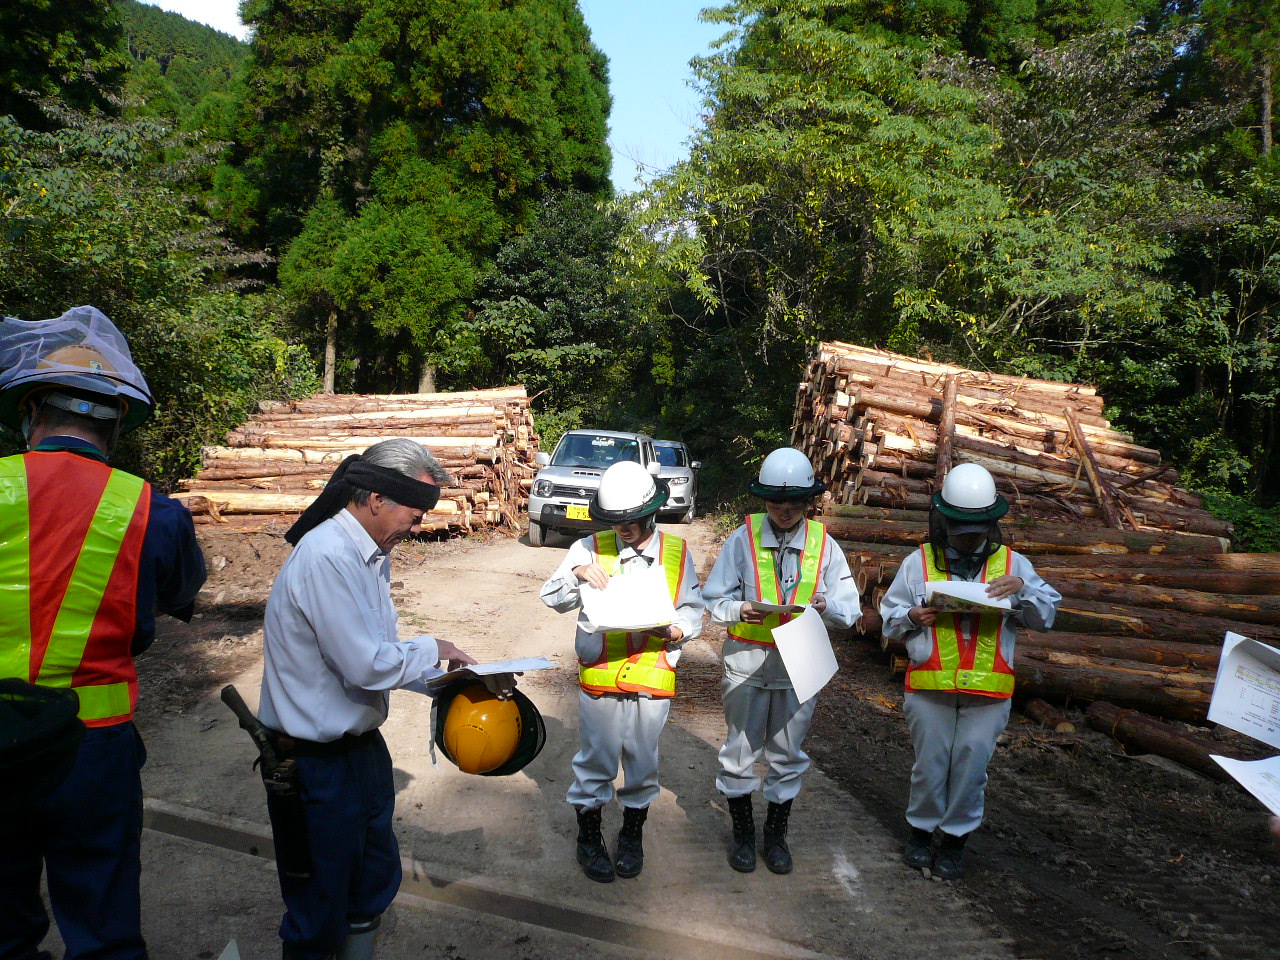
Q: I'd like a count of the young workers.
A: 3